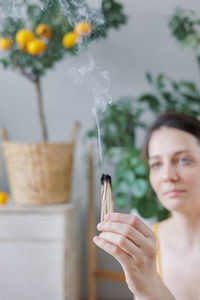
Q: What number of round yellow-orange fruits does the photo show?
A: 7